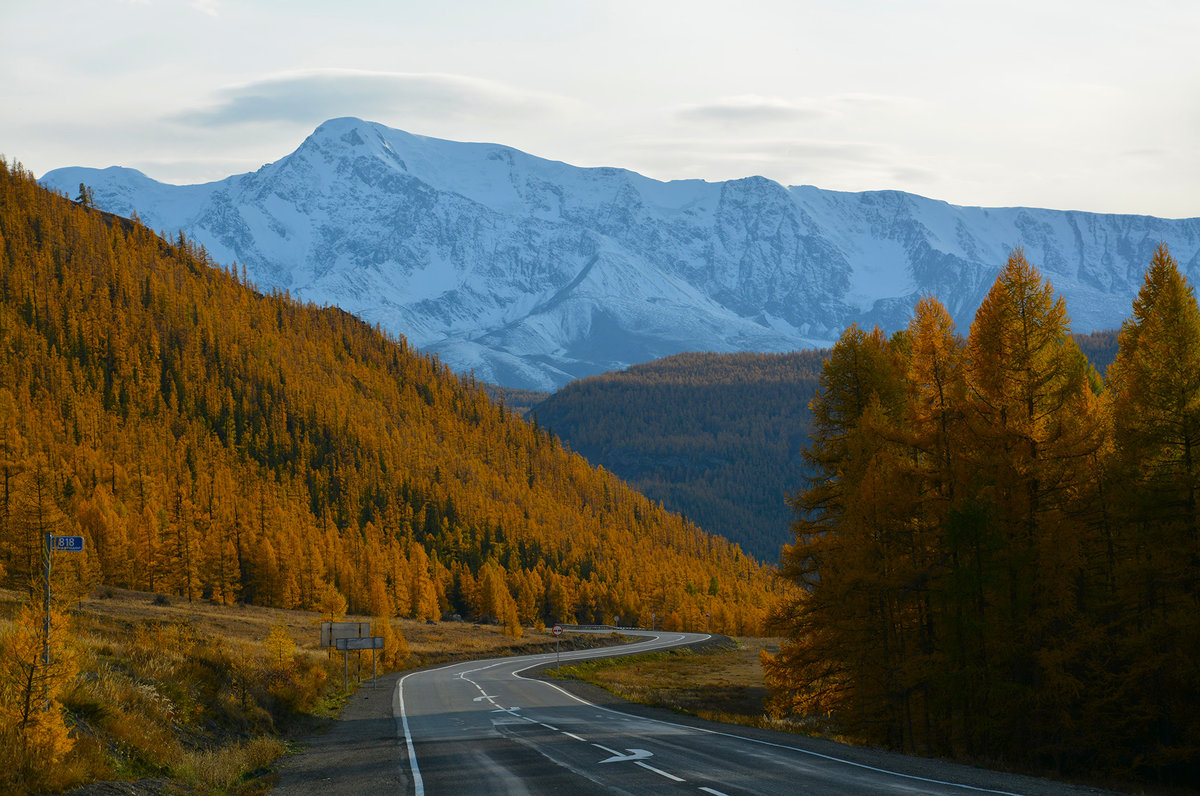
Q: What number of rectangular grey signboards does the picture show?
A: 2